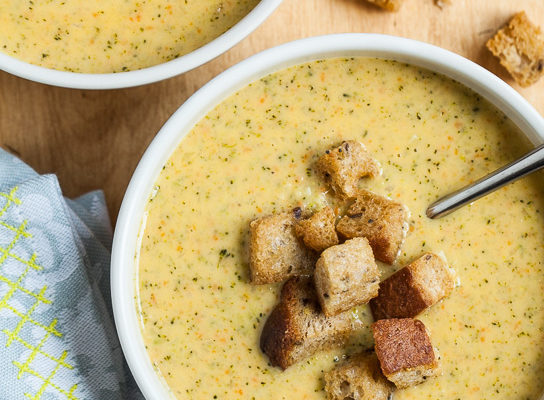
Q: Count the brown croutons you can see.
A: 11